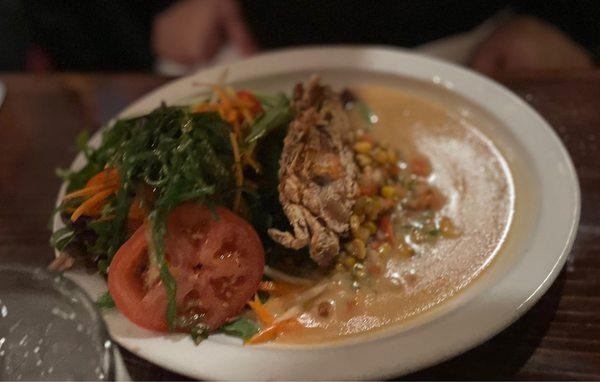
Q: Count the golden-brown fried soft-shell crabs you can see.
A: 1